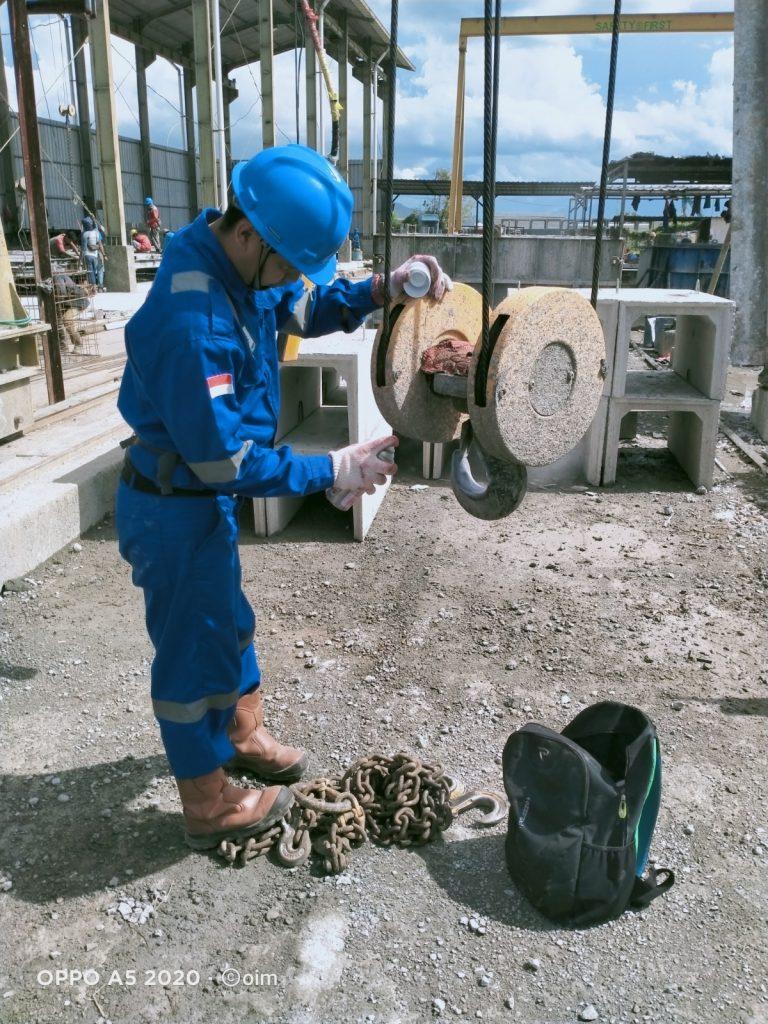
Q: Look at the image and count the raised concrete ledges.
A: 1